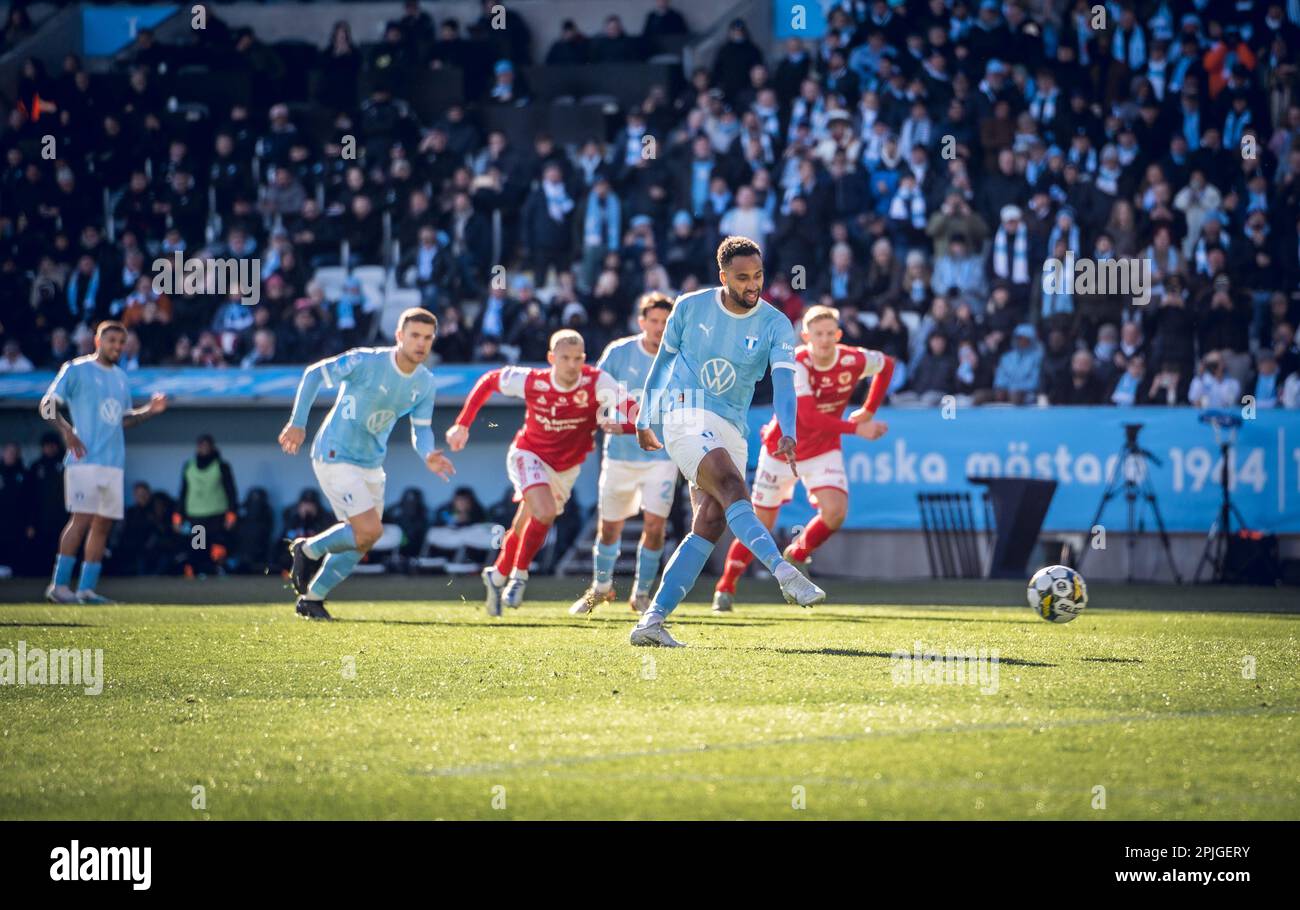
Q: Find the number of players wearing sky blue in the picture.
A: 4